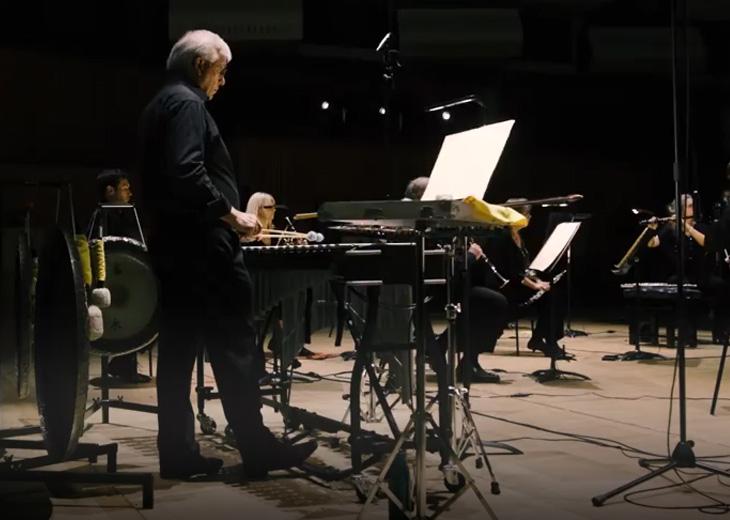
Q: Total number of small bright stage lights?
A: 3